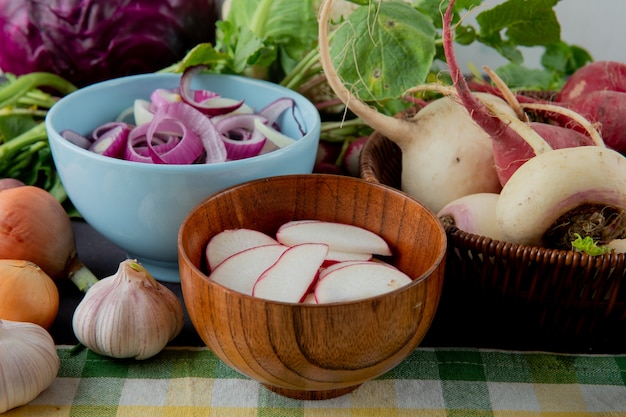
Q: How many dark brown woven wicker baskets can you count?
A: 1